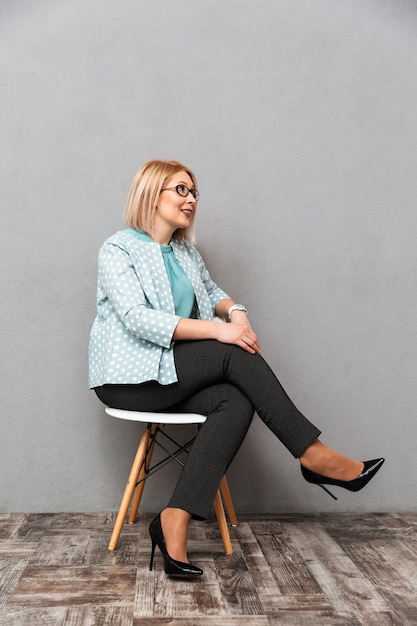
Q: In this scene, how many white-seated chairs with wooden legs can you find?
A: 1